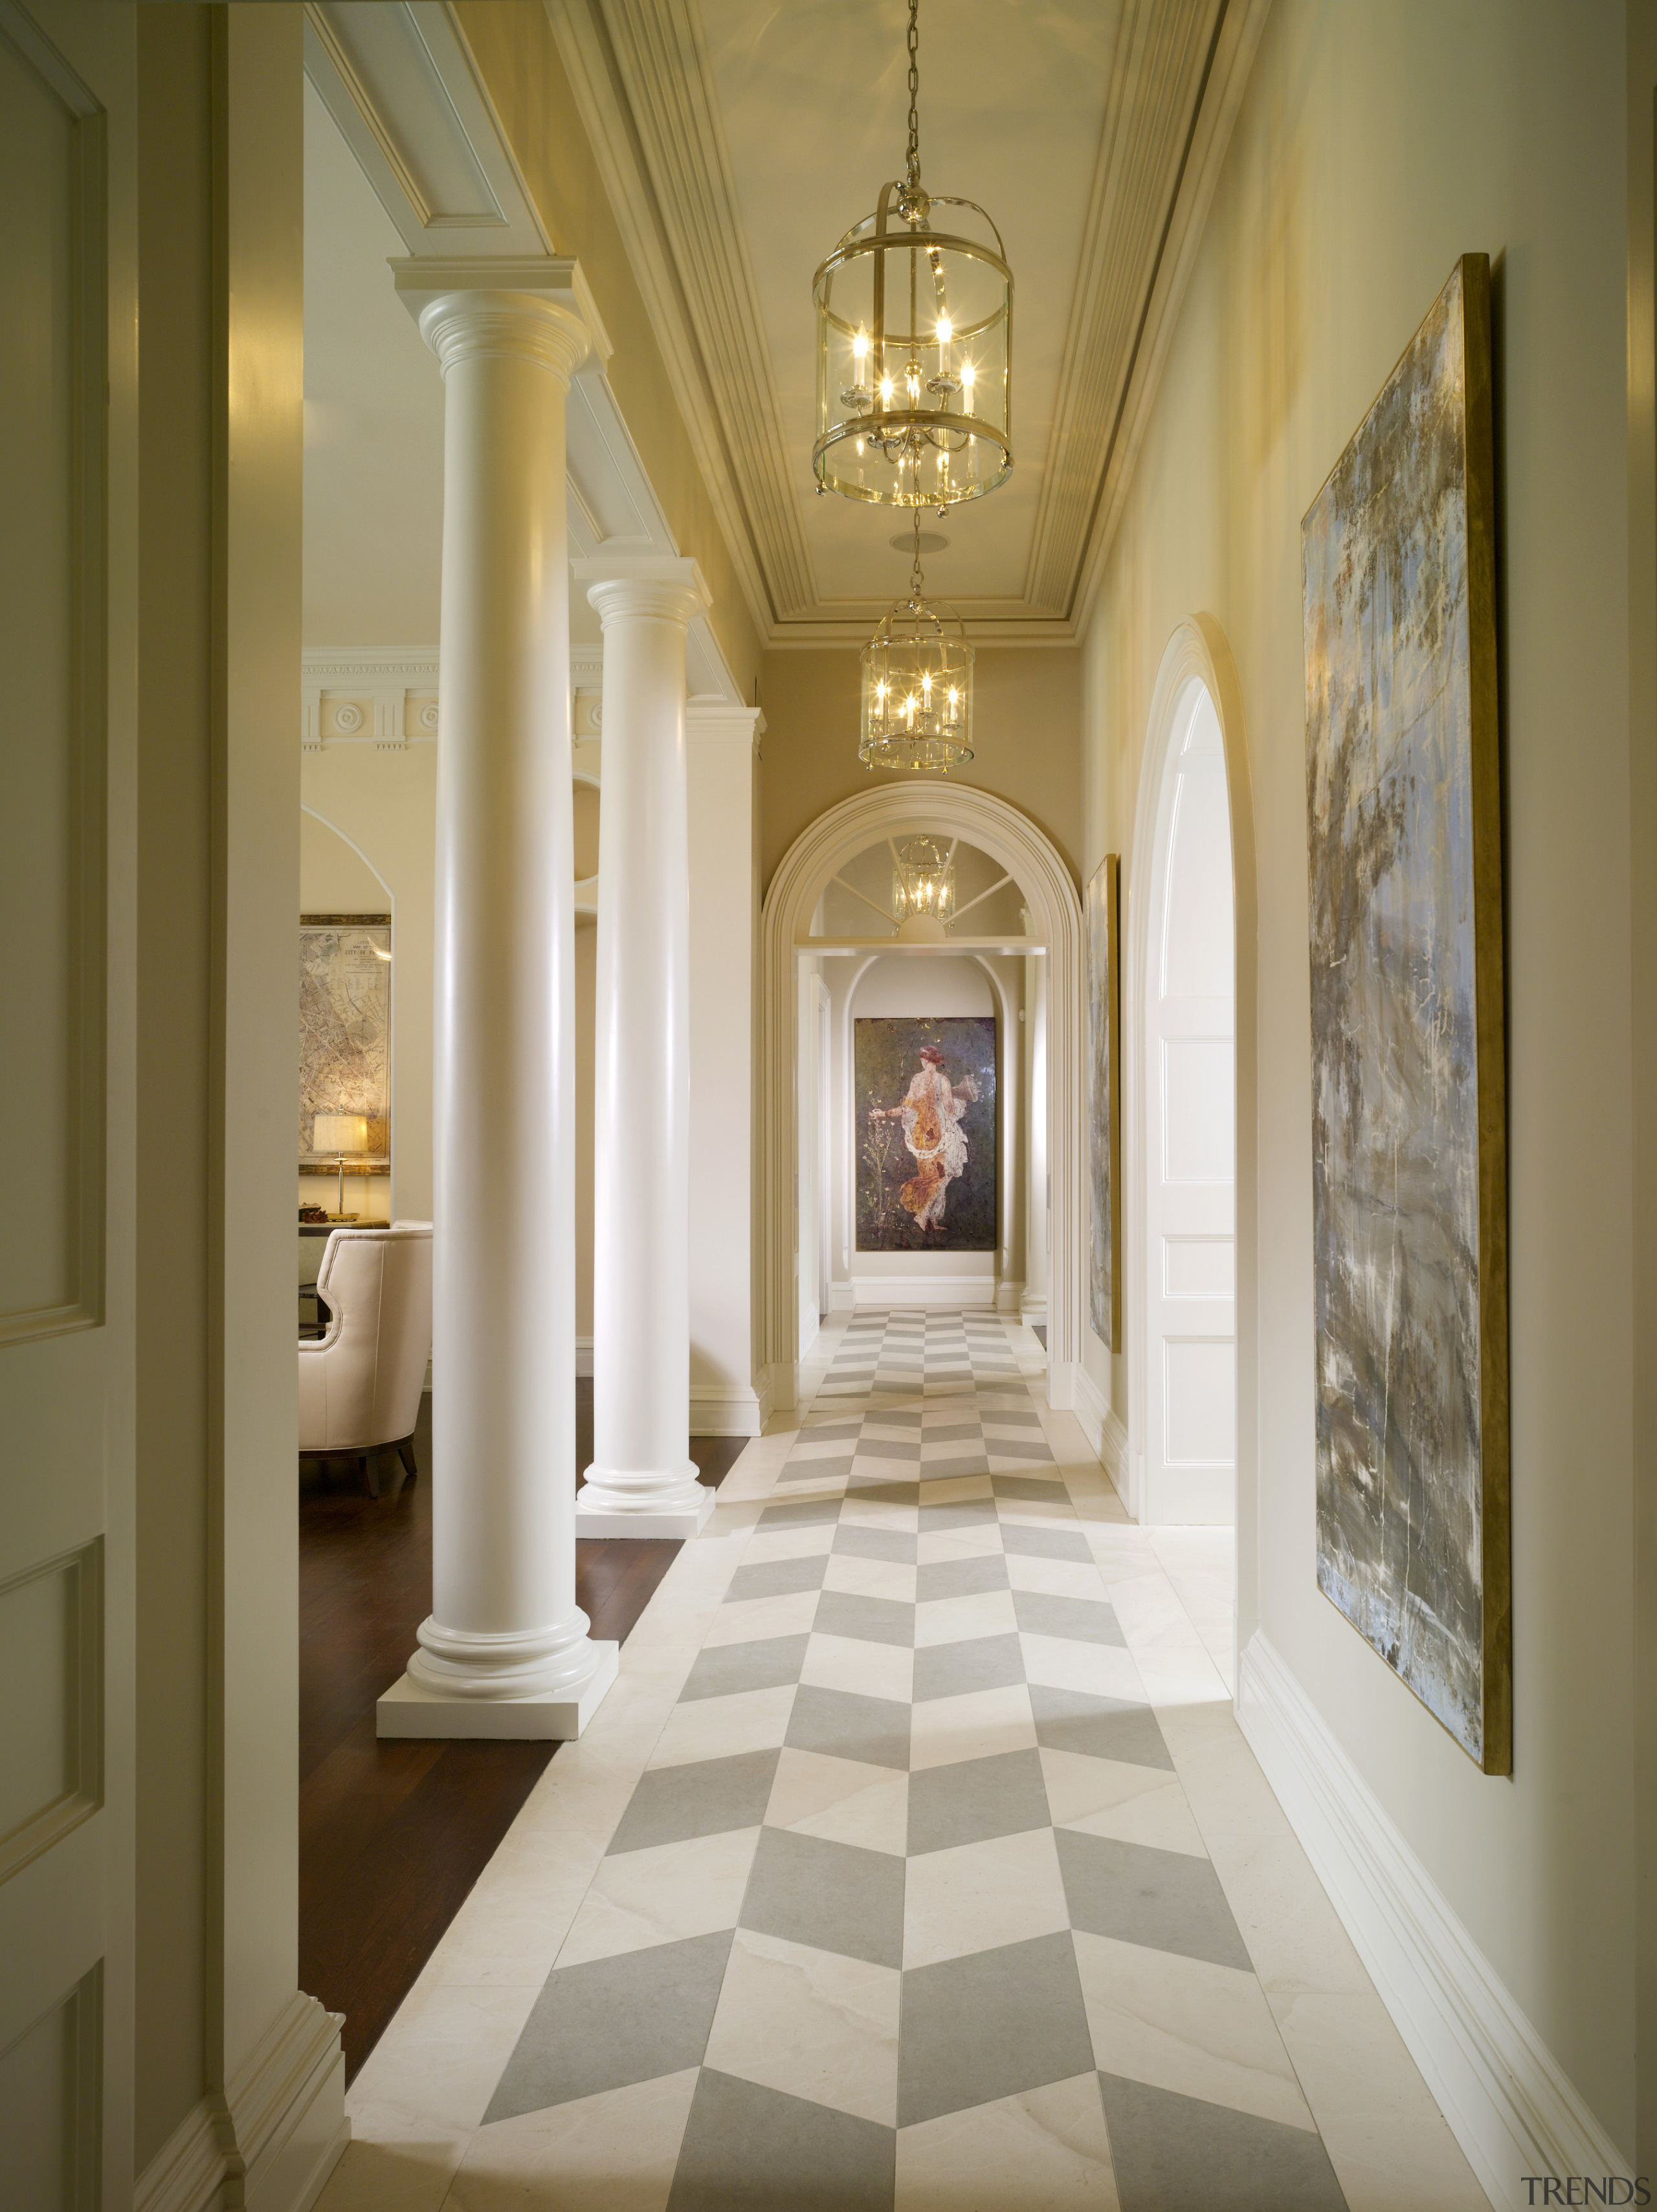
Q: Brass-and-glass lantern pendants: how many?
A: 3